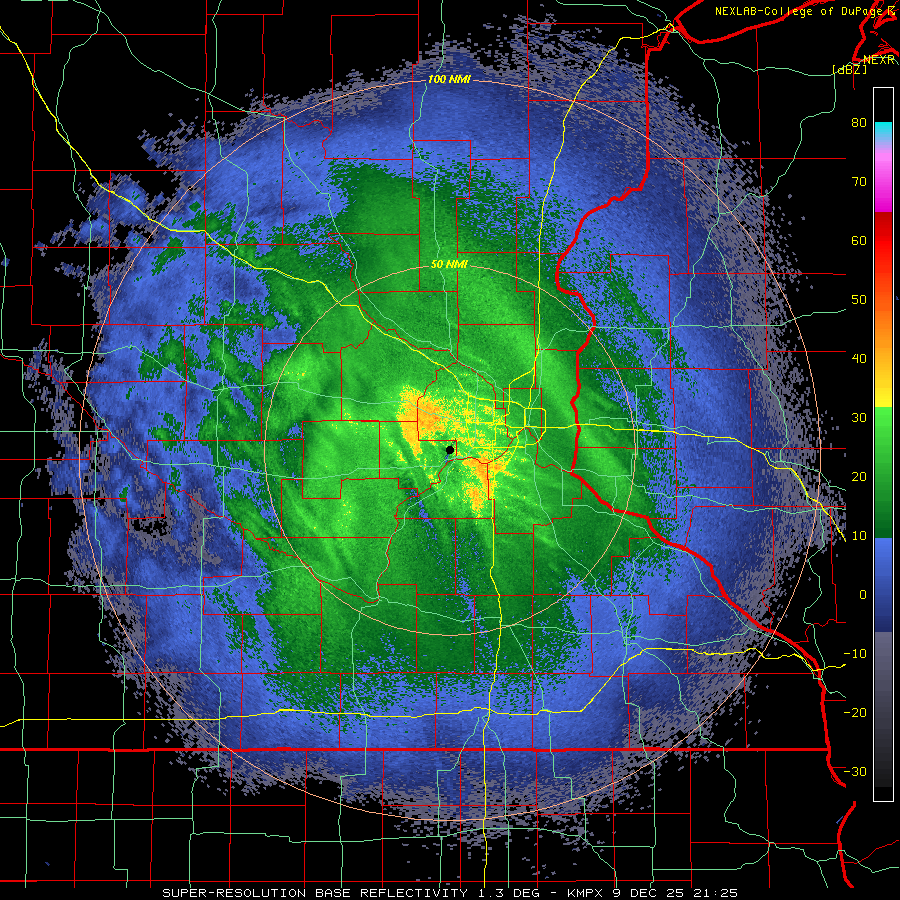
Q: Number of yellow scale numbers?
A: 12